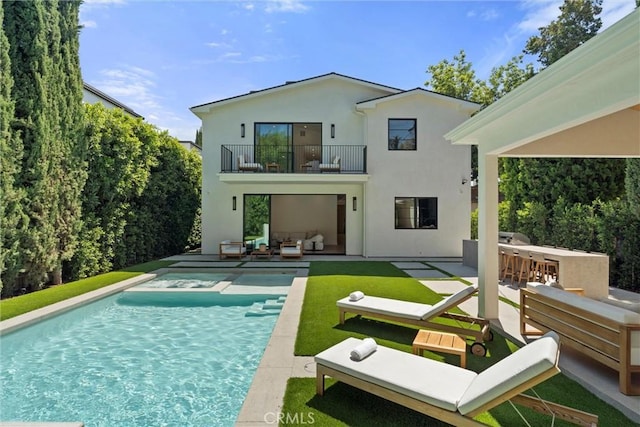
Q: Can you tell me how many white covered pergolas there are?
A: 1